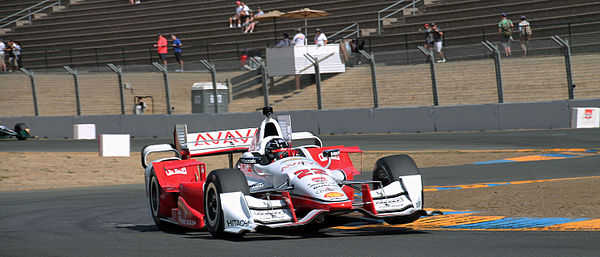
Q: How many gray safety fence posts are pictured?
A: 11